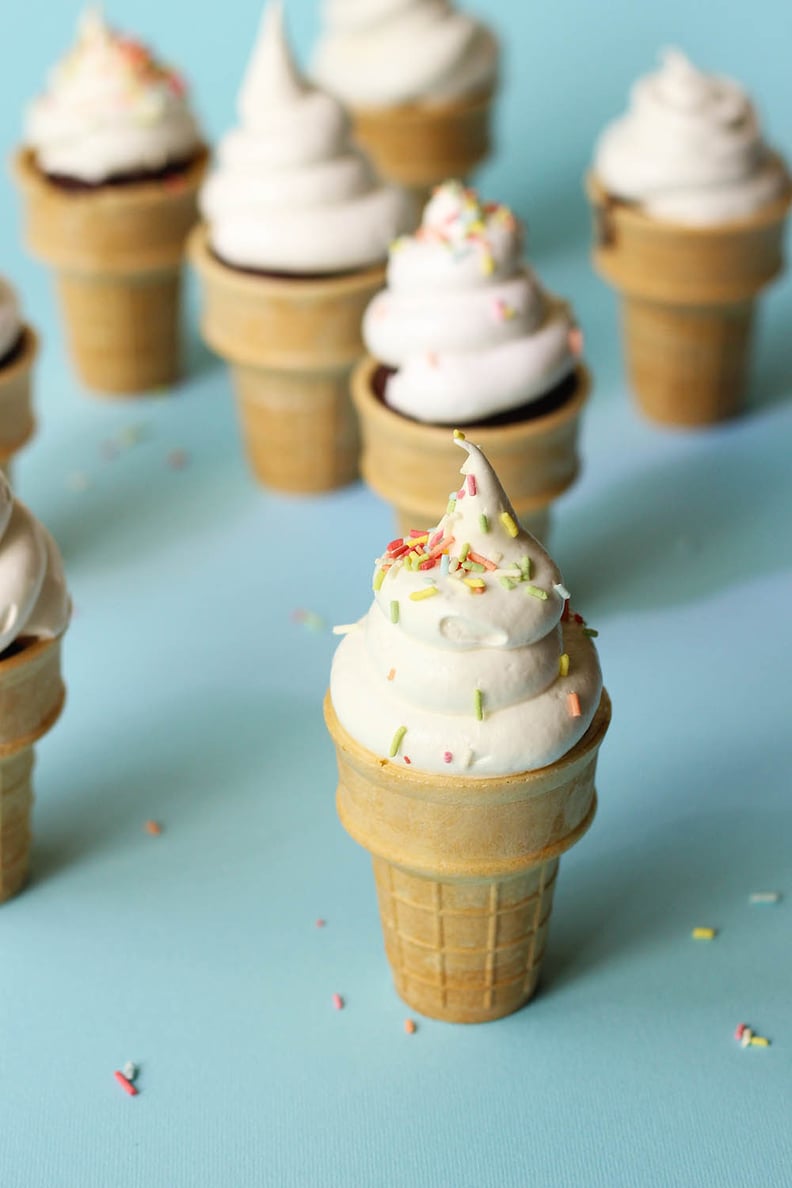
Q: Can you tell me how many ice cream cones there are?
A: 8